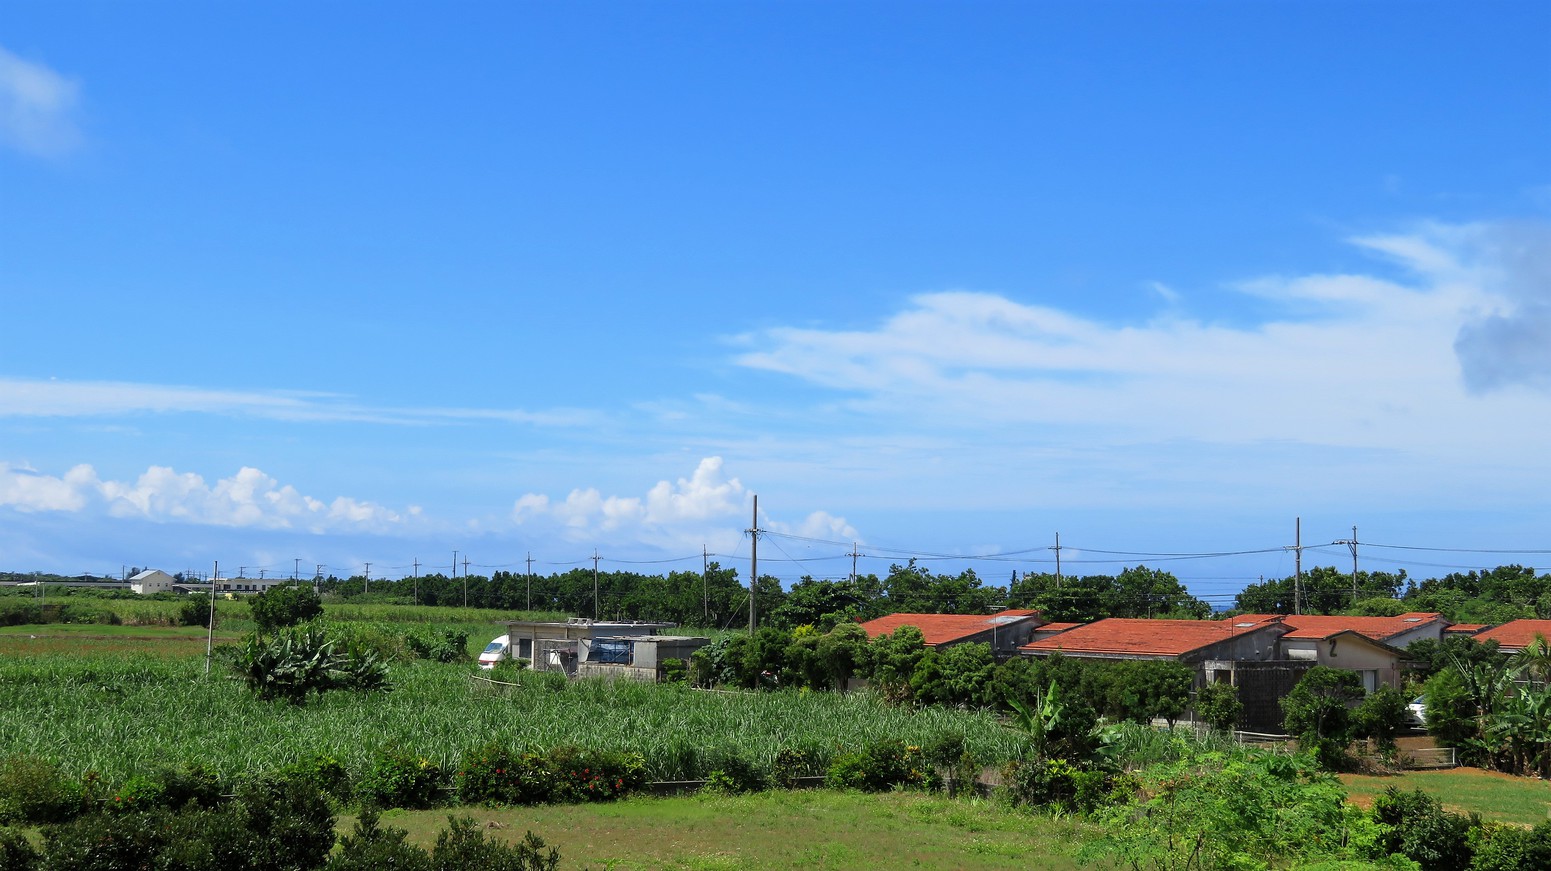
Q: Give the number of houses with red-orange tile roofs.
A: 4